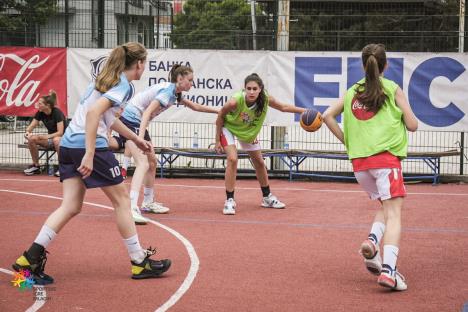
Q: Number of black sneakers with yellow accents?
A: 2